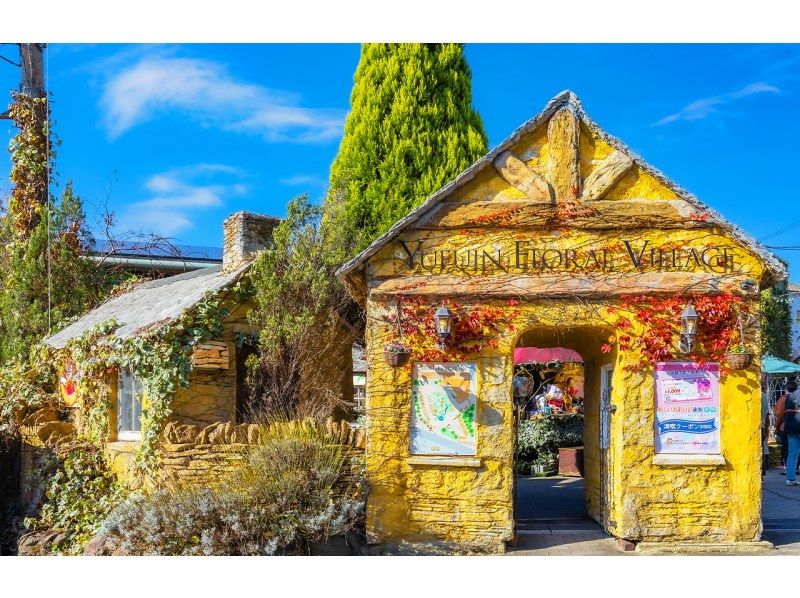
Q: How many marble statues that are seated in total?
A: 0